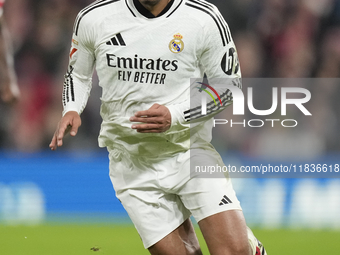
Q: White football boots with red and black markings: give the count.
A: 1